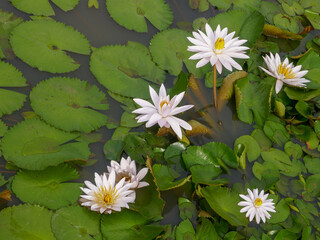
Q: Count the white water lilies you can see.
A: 6